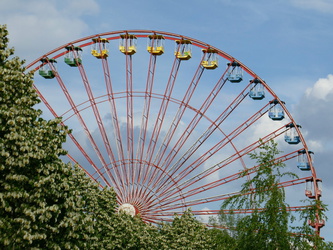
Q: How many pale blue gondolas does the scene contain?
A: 5